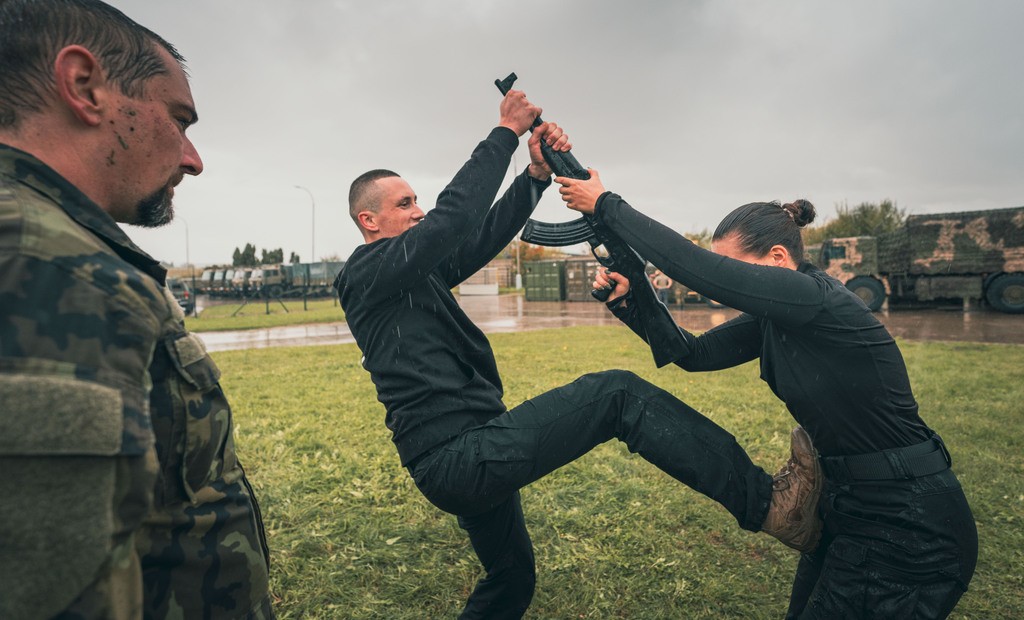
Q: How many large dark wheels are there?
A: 2